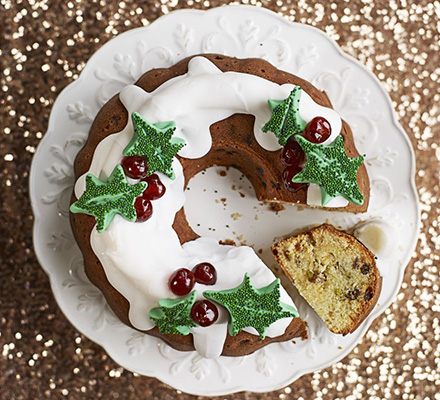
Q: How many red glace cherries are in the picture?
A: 9